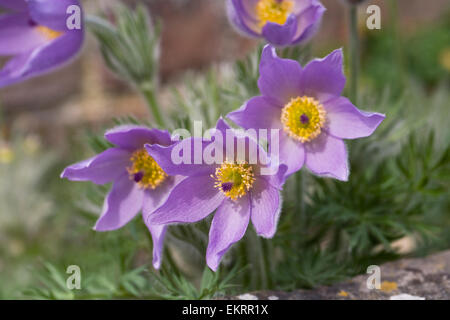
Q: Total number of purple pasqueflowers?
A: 5